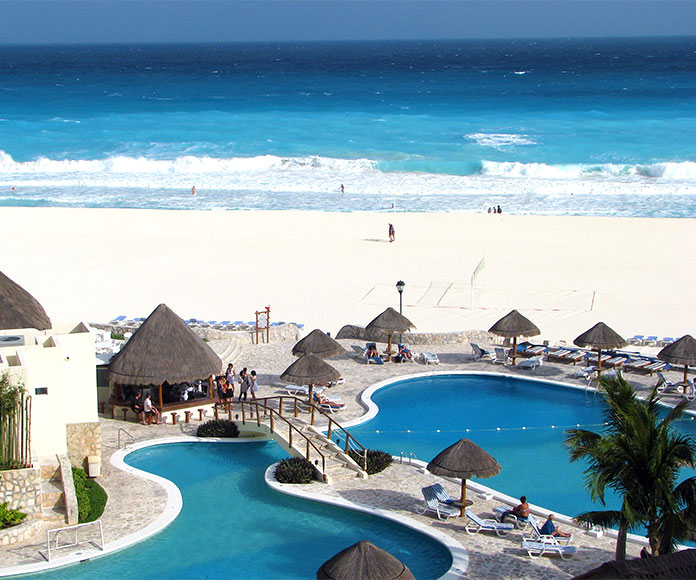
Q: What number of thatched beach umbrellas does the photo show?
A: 8